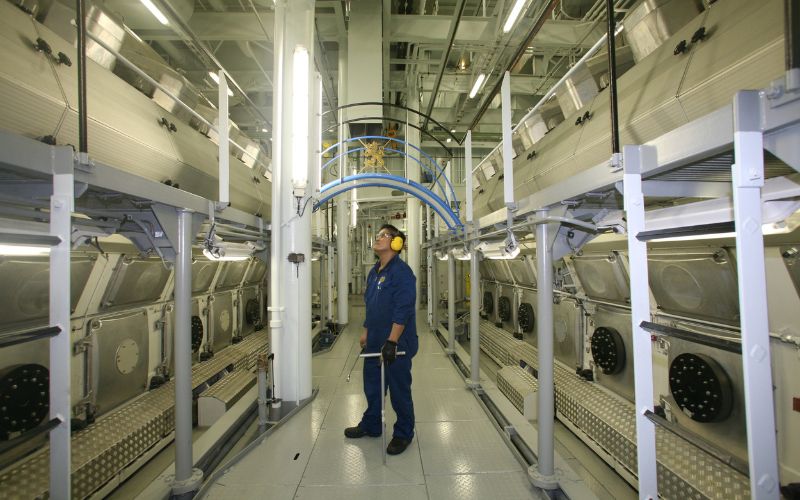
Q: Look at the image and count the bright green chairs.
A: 0